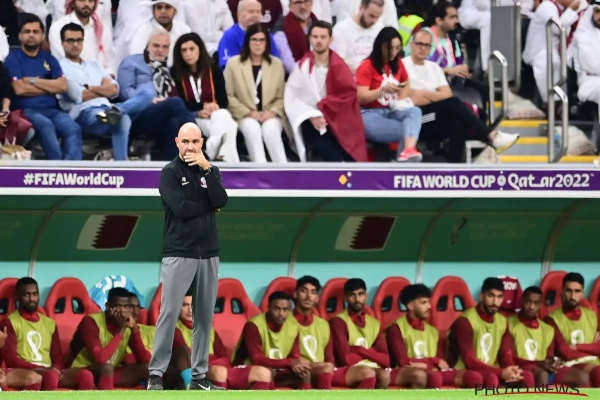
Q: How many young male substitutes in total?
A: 11